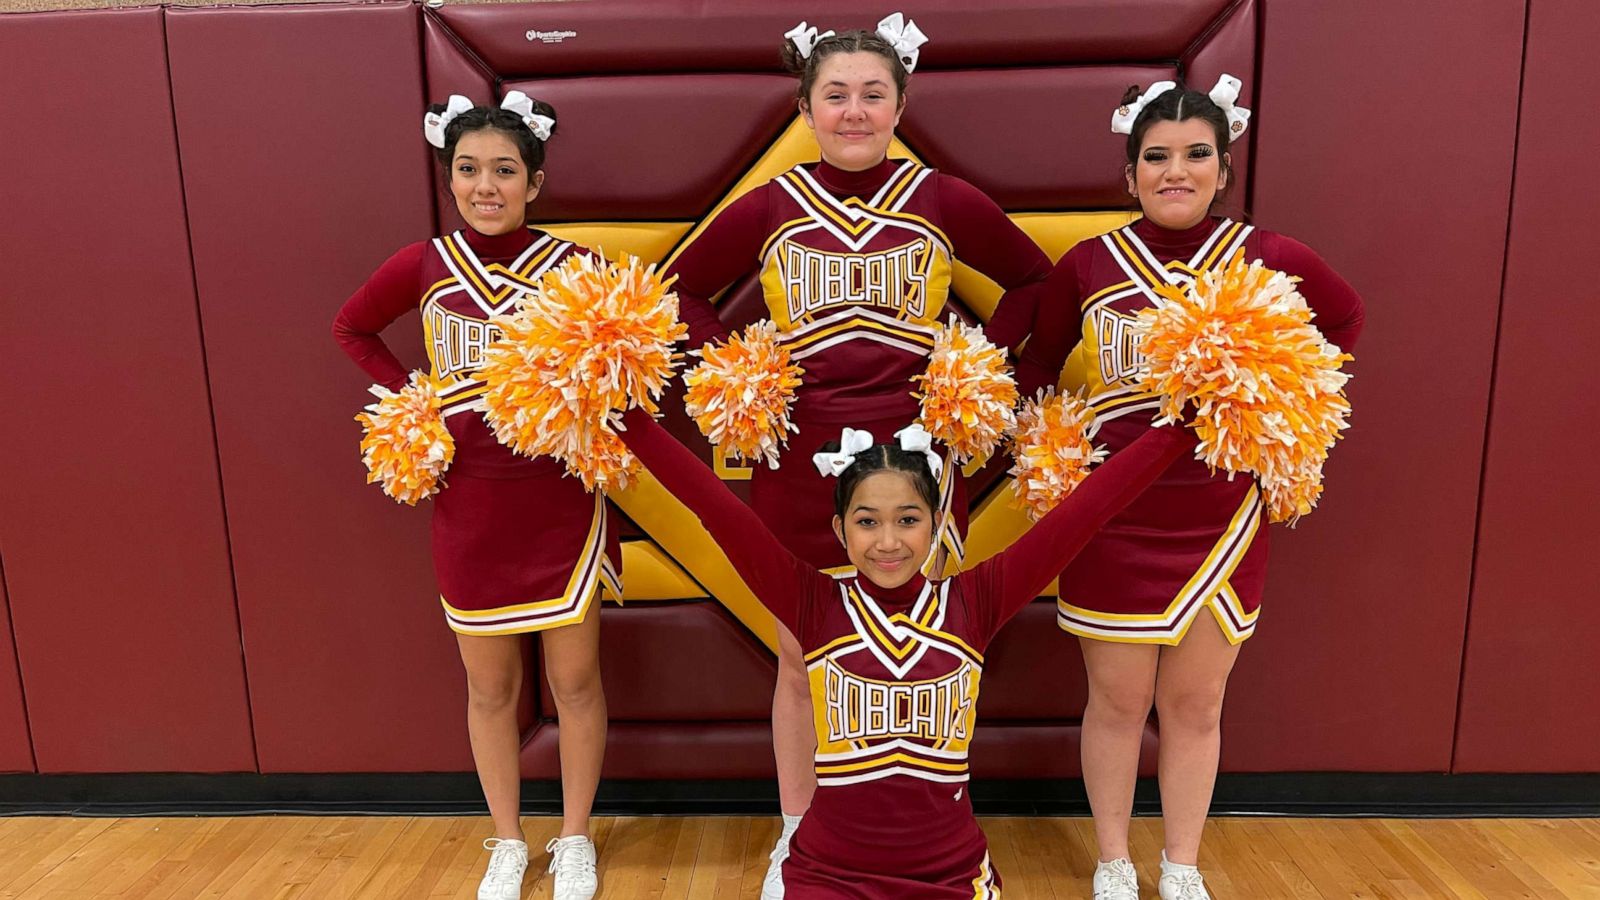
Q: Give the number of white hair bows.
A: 8